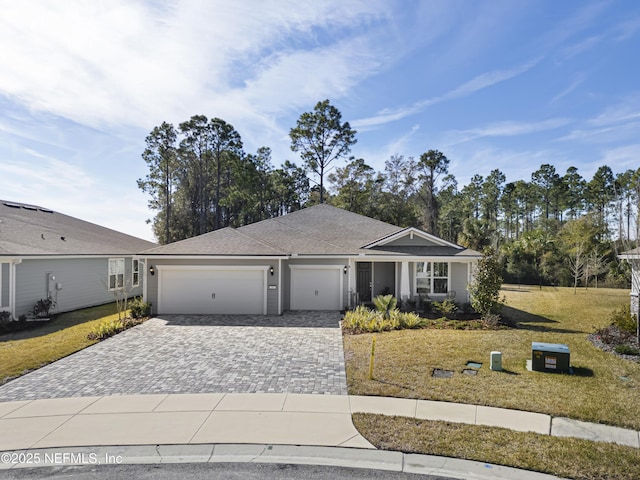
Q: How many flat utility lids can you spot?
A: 3